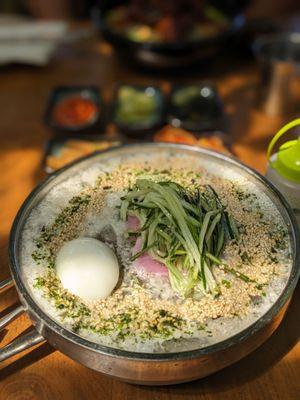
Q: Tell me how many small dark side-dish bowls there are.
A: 5